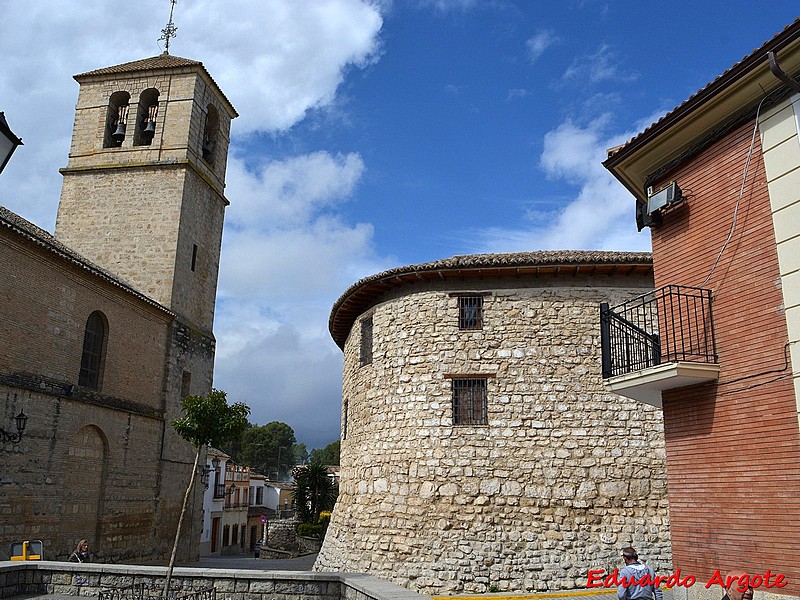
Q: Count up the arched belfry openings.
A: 3